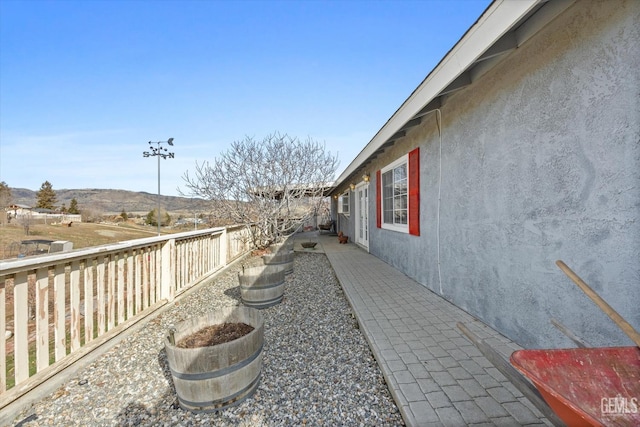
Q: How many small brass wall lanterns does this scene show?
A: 3